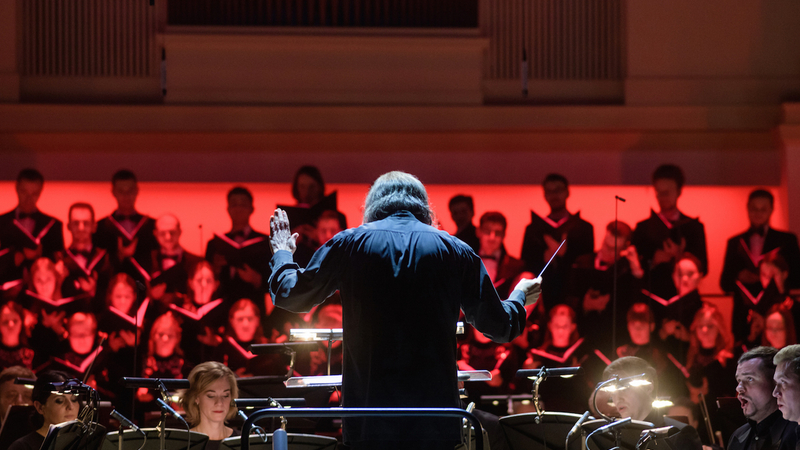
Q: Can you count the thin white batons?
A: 1